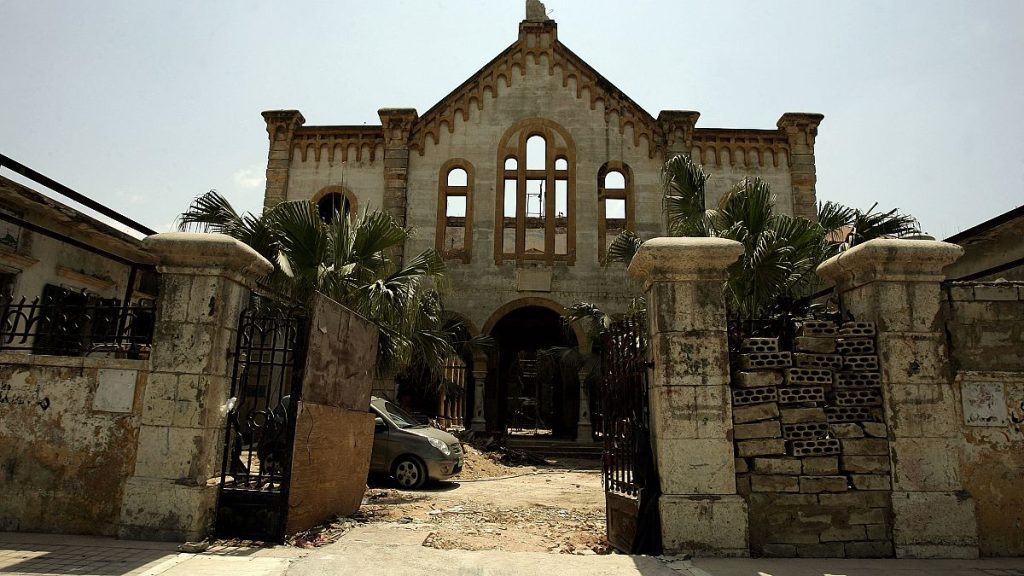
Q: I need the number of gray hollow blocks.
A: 15